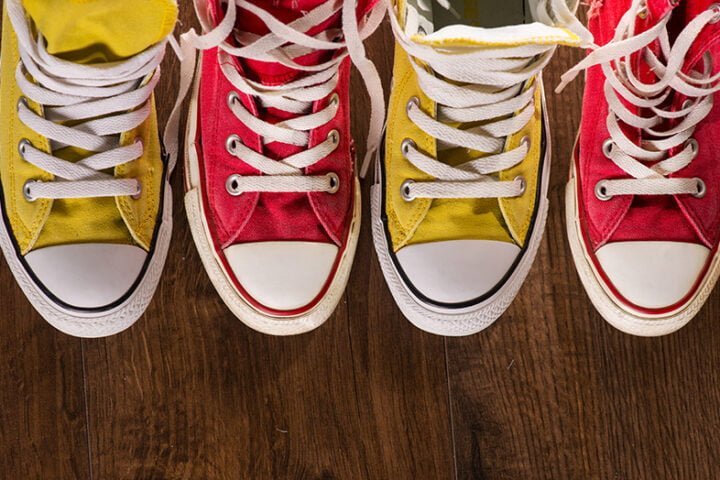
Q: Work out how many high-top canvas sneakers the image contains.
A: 4